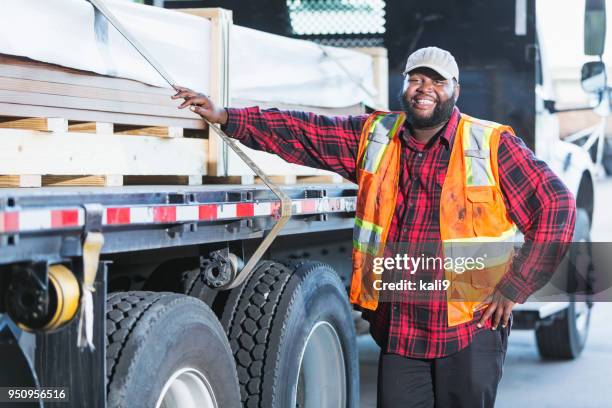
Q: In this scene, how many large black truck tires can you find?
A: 3